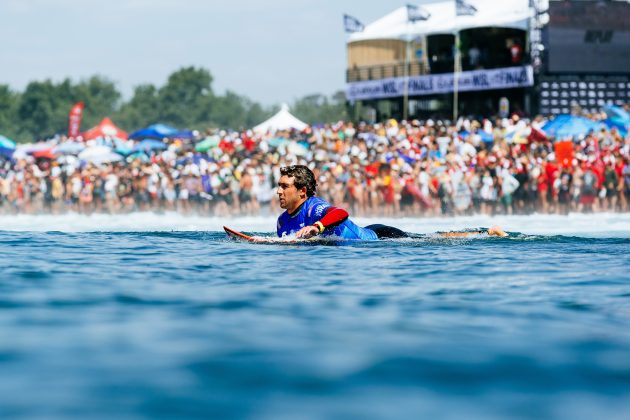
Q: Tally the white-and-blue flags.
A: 3